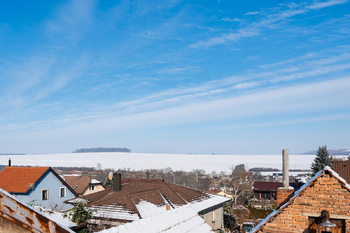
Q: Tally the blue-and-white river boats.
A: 0